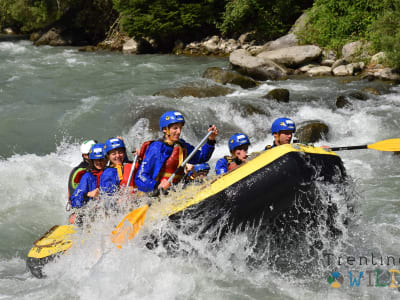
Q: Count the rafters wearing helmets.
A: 7